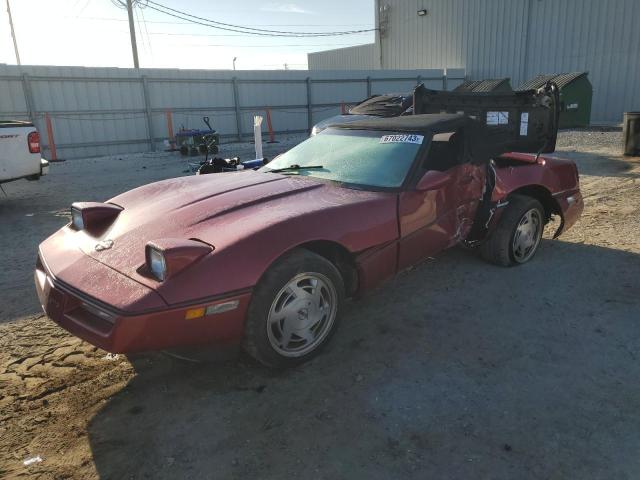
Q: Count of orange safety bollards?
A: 4